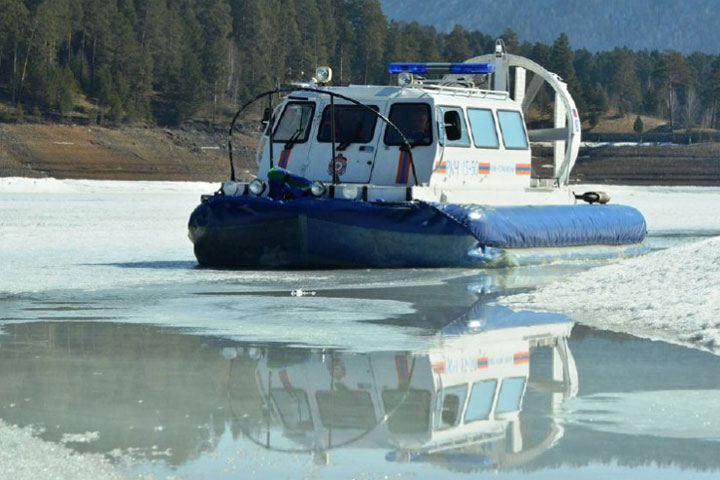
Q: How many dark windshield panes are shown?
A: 3